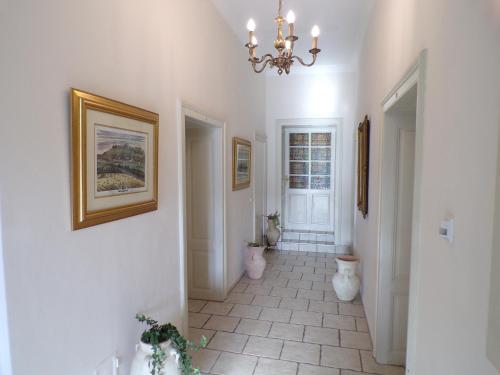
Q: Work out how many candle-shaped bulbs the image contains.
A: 5